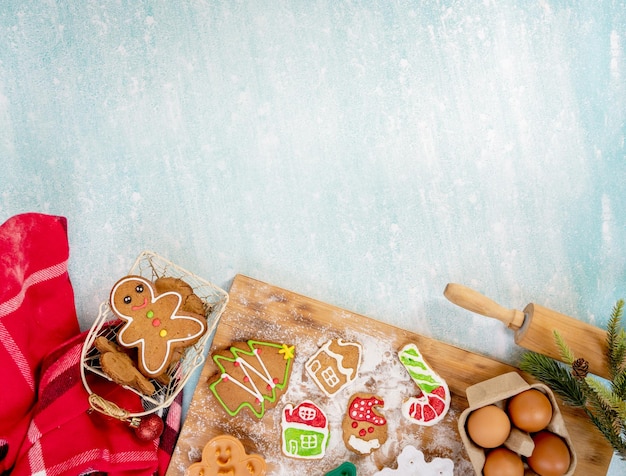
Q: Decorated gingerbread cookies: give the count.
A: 6